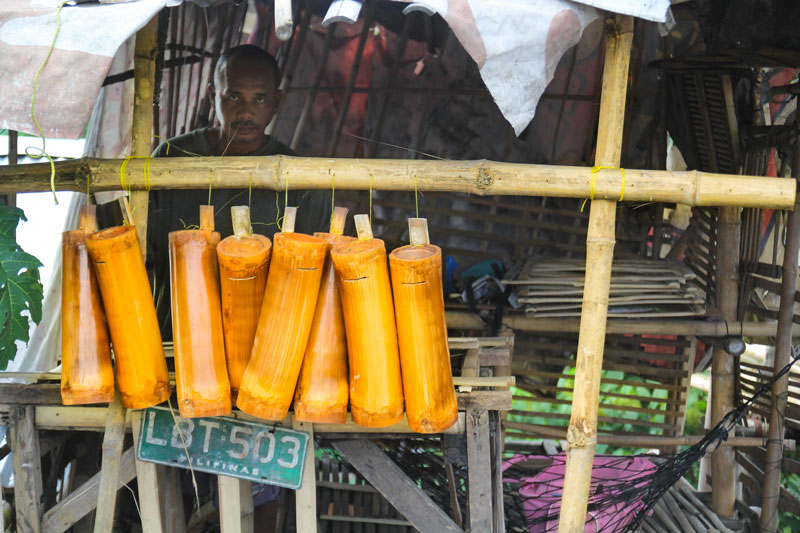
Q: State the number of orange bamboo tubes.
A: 8